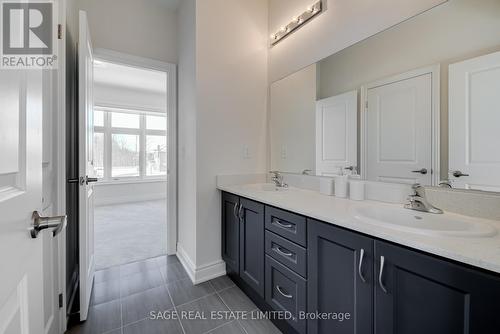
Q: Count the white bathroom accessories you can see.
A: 3